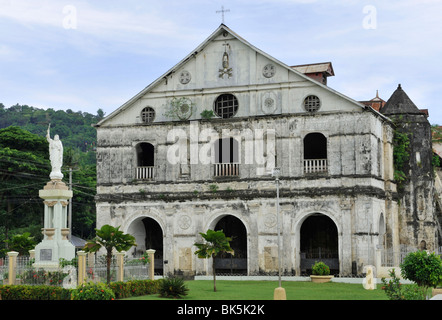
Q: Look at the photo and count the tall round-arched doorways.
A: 3